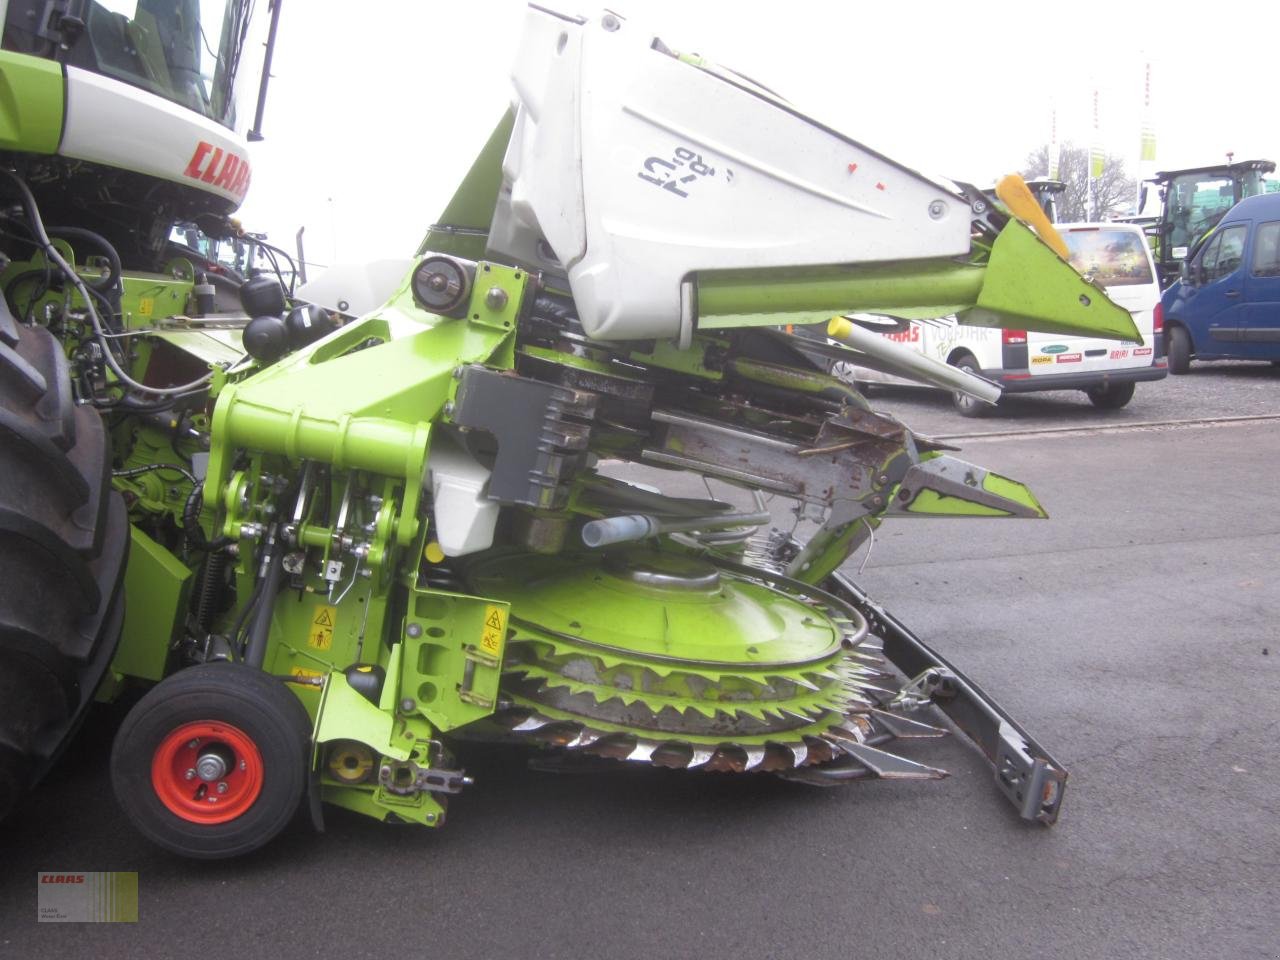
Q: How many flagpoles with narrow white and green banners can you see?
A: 3